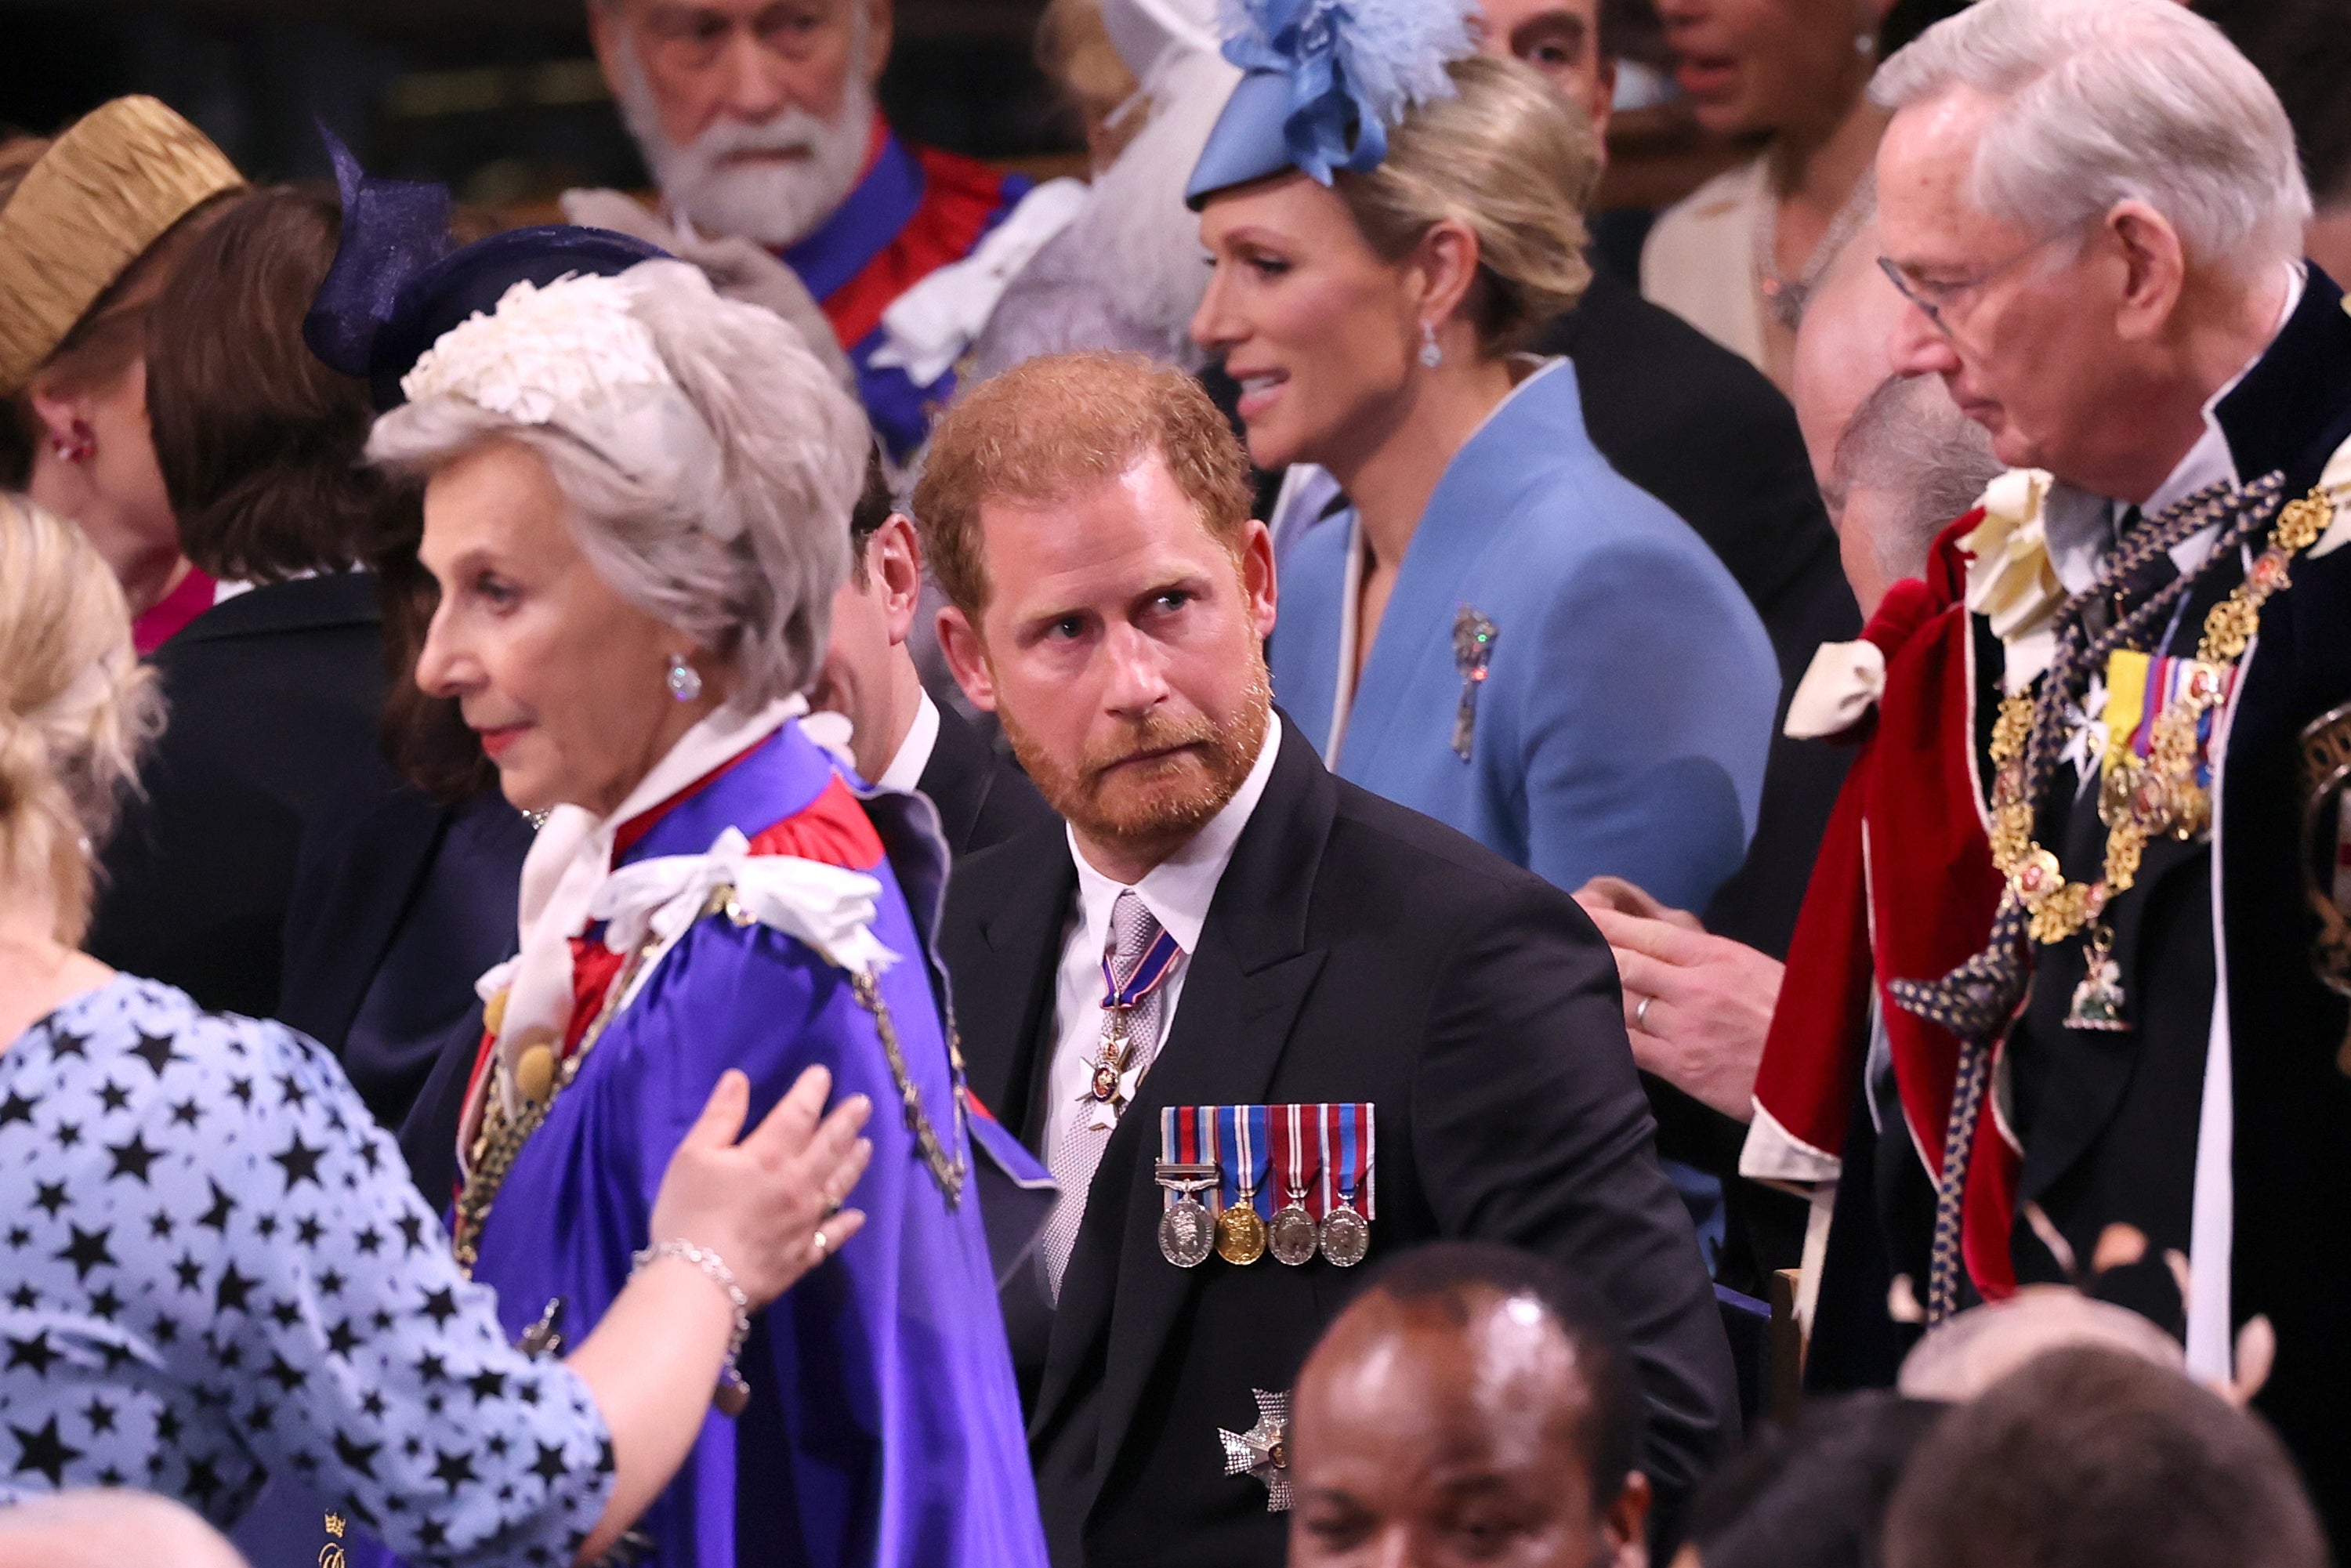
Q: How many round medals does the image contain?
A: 4